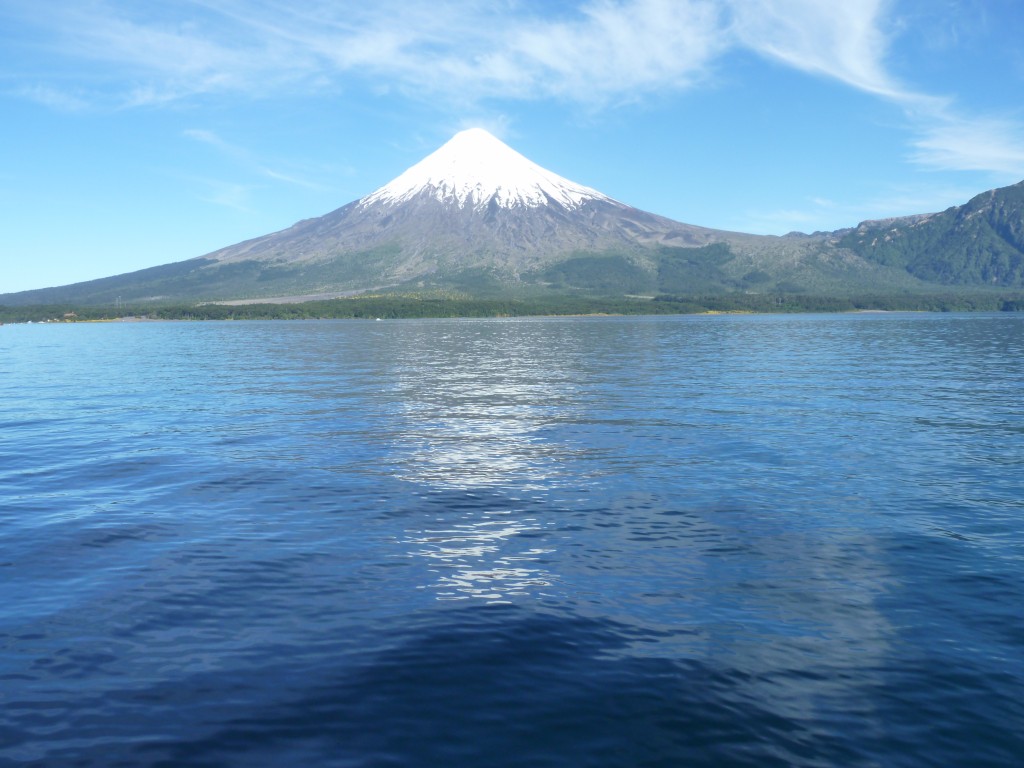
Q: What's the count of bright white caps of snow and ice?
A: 1